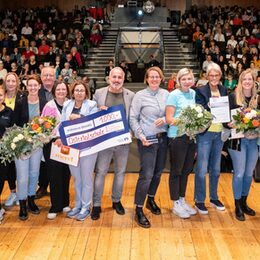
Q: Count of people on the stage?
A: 11